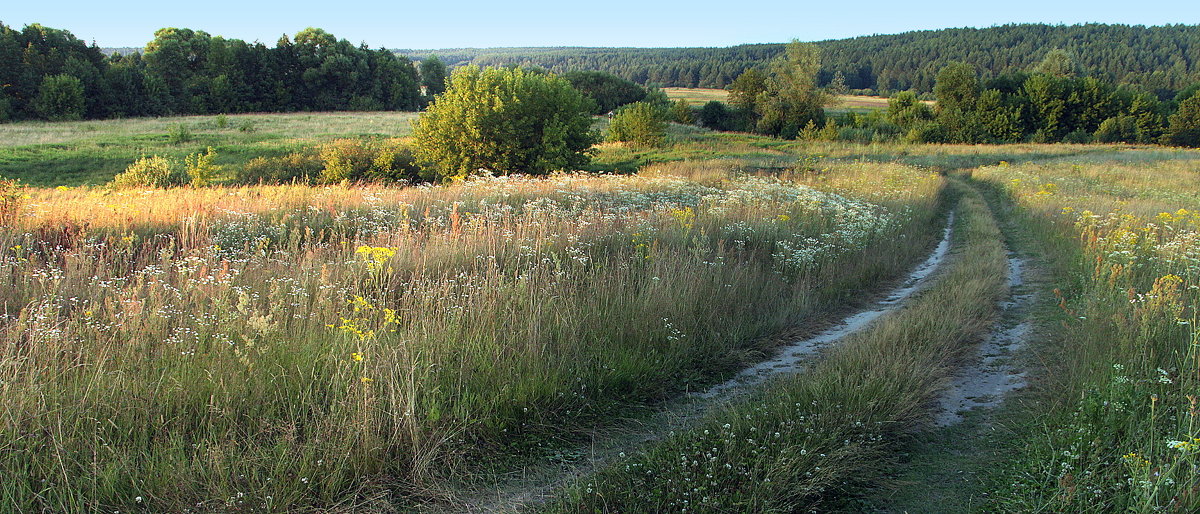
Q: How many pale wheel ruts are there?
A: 2